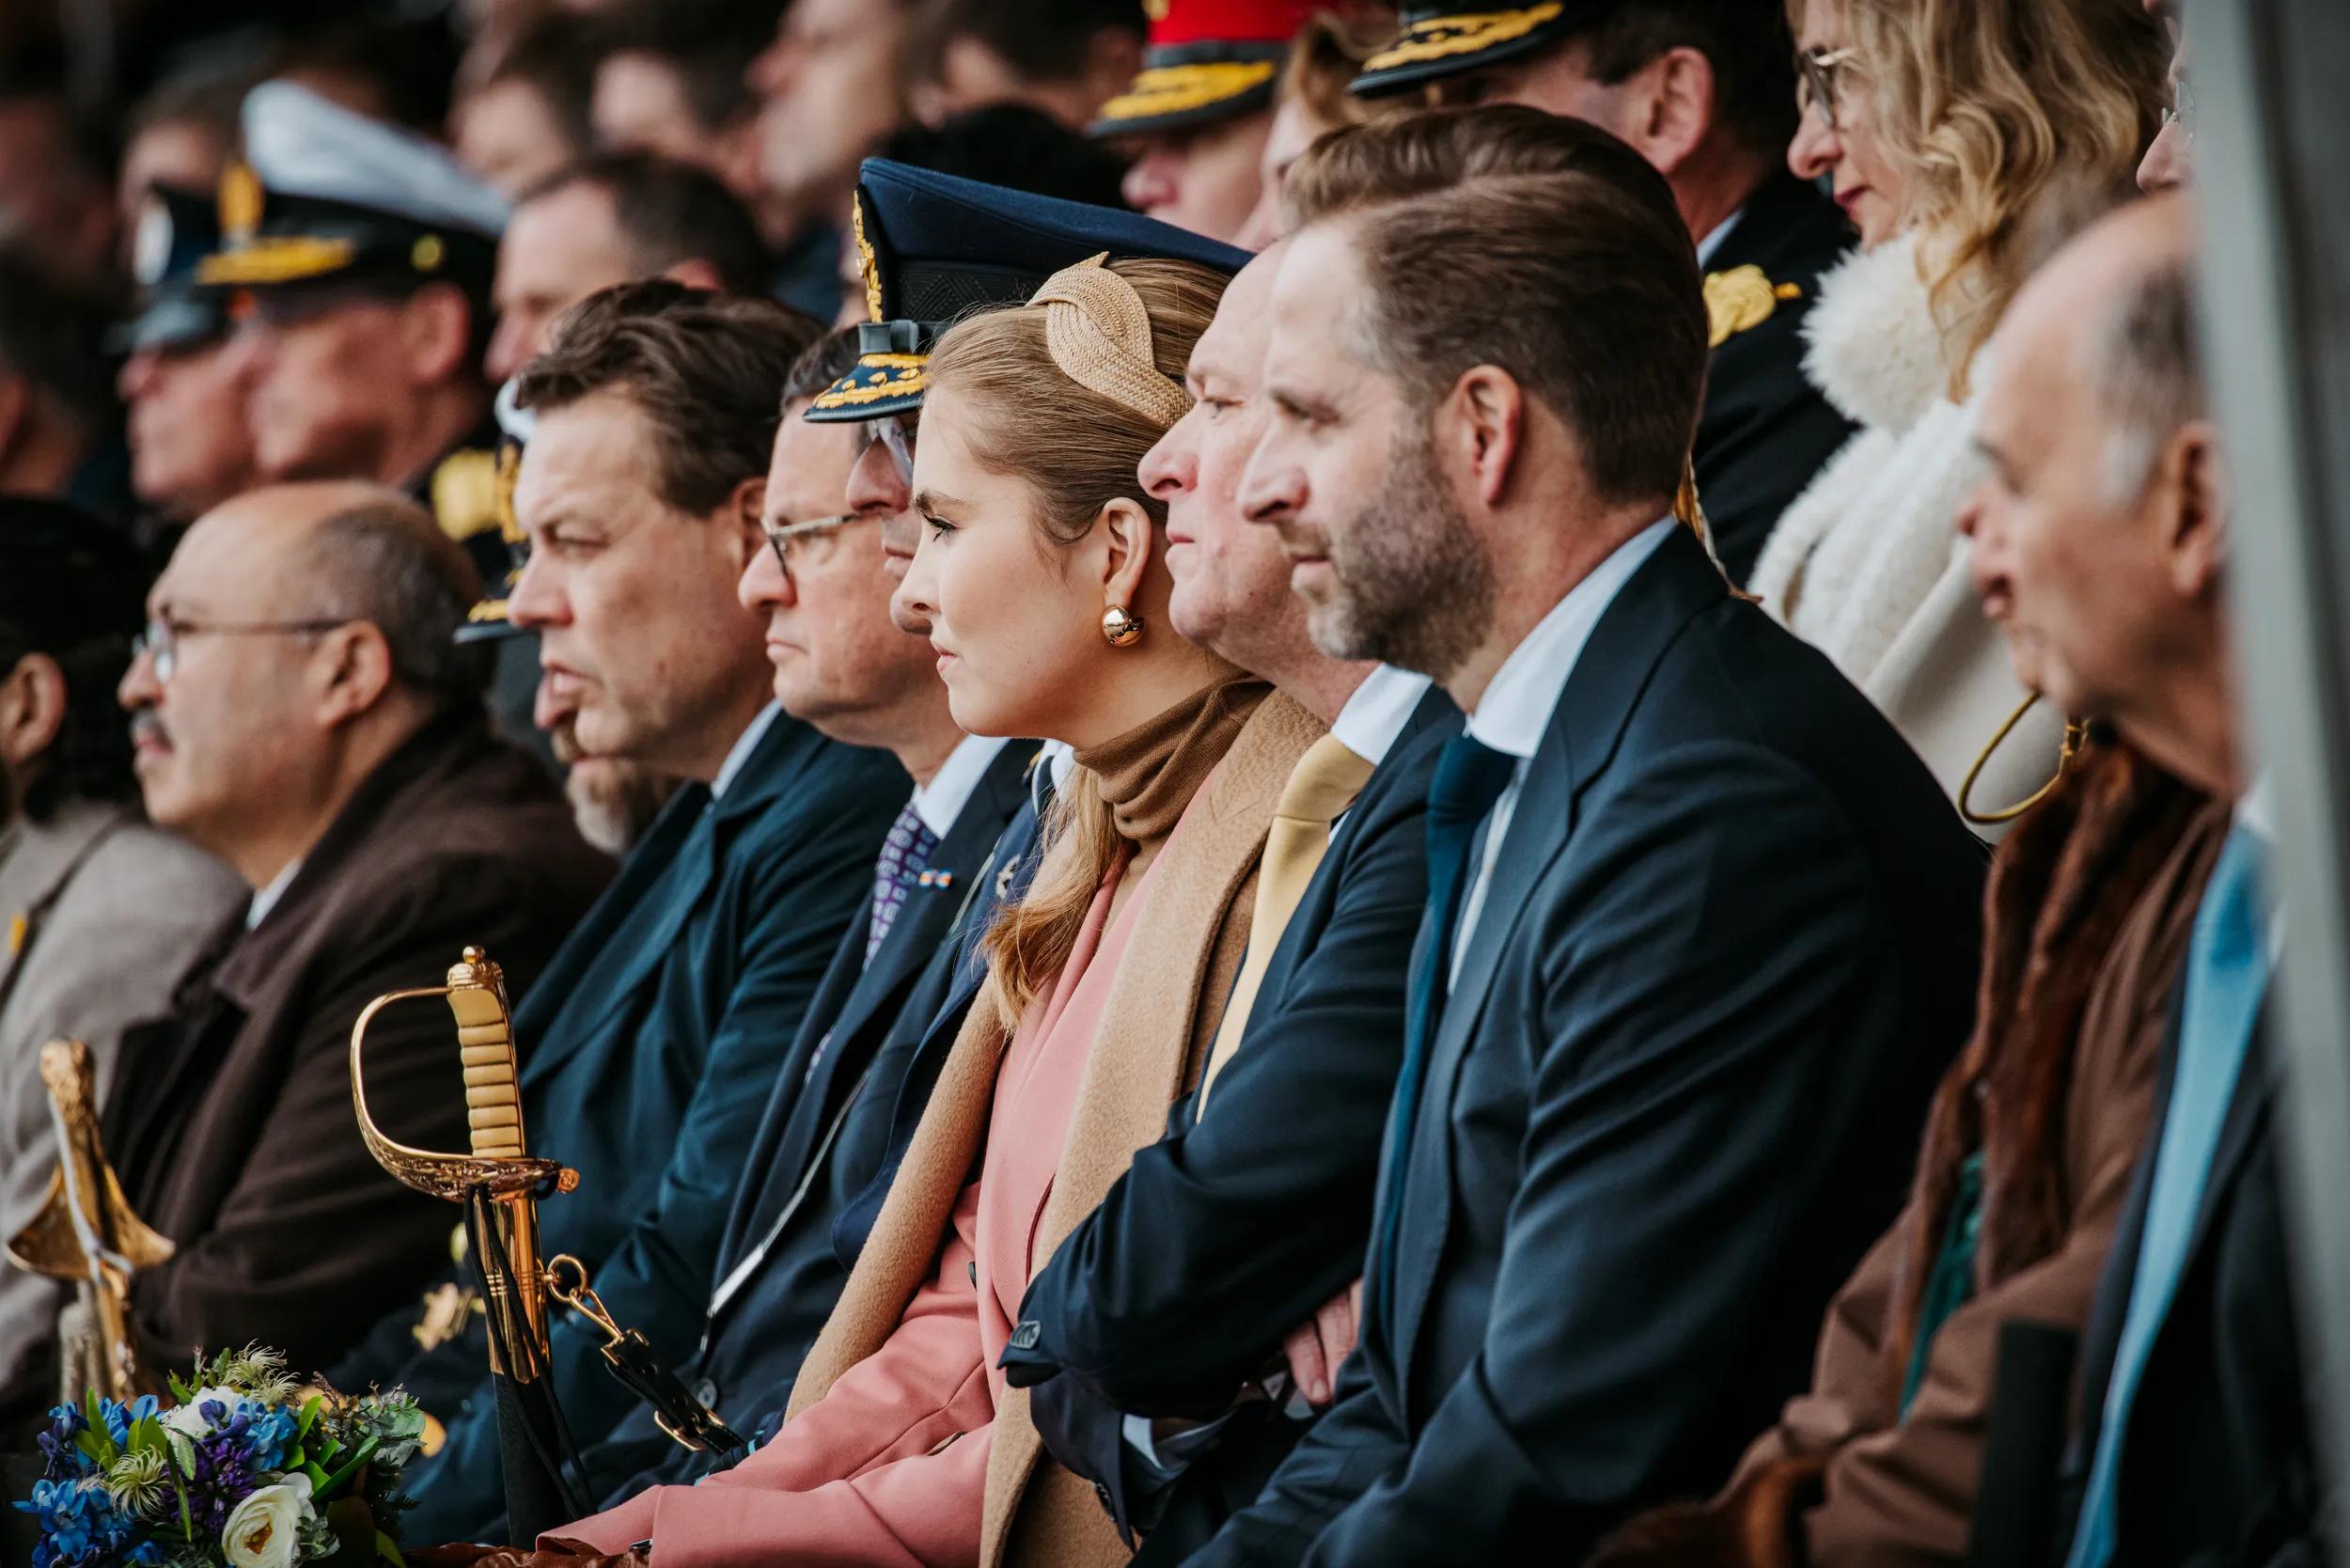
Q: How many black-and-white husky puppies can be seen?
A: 0